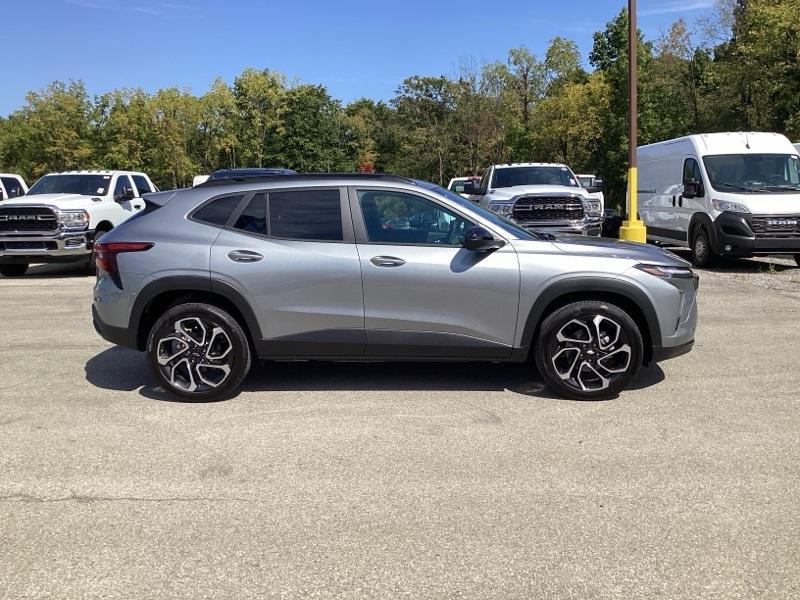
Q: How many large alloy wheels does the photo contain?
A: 2